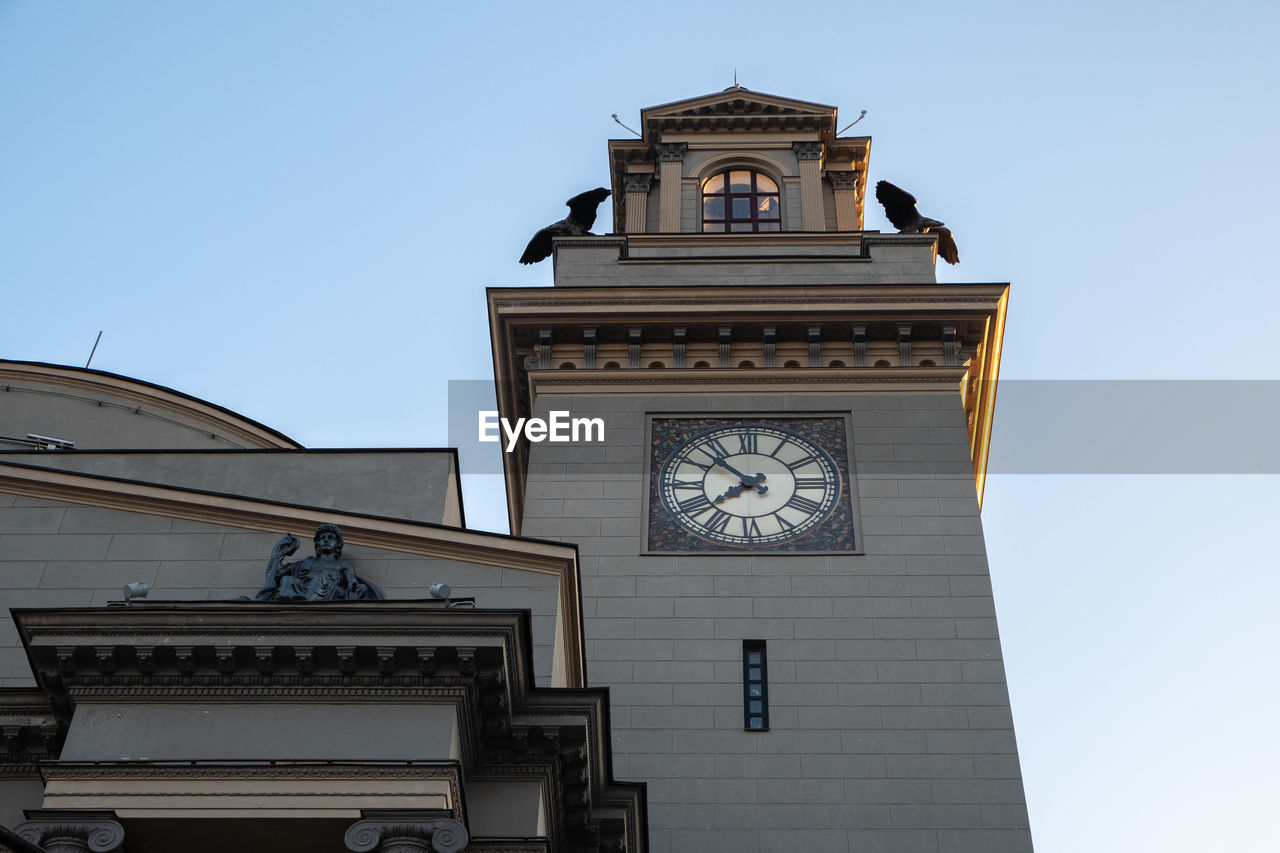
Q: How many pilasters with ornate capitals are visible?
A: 4